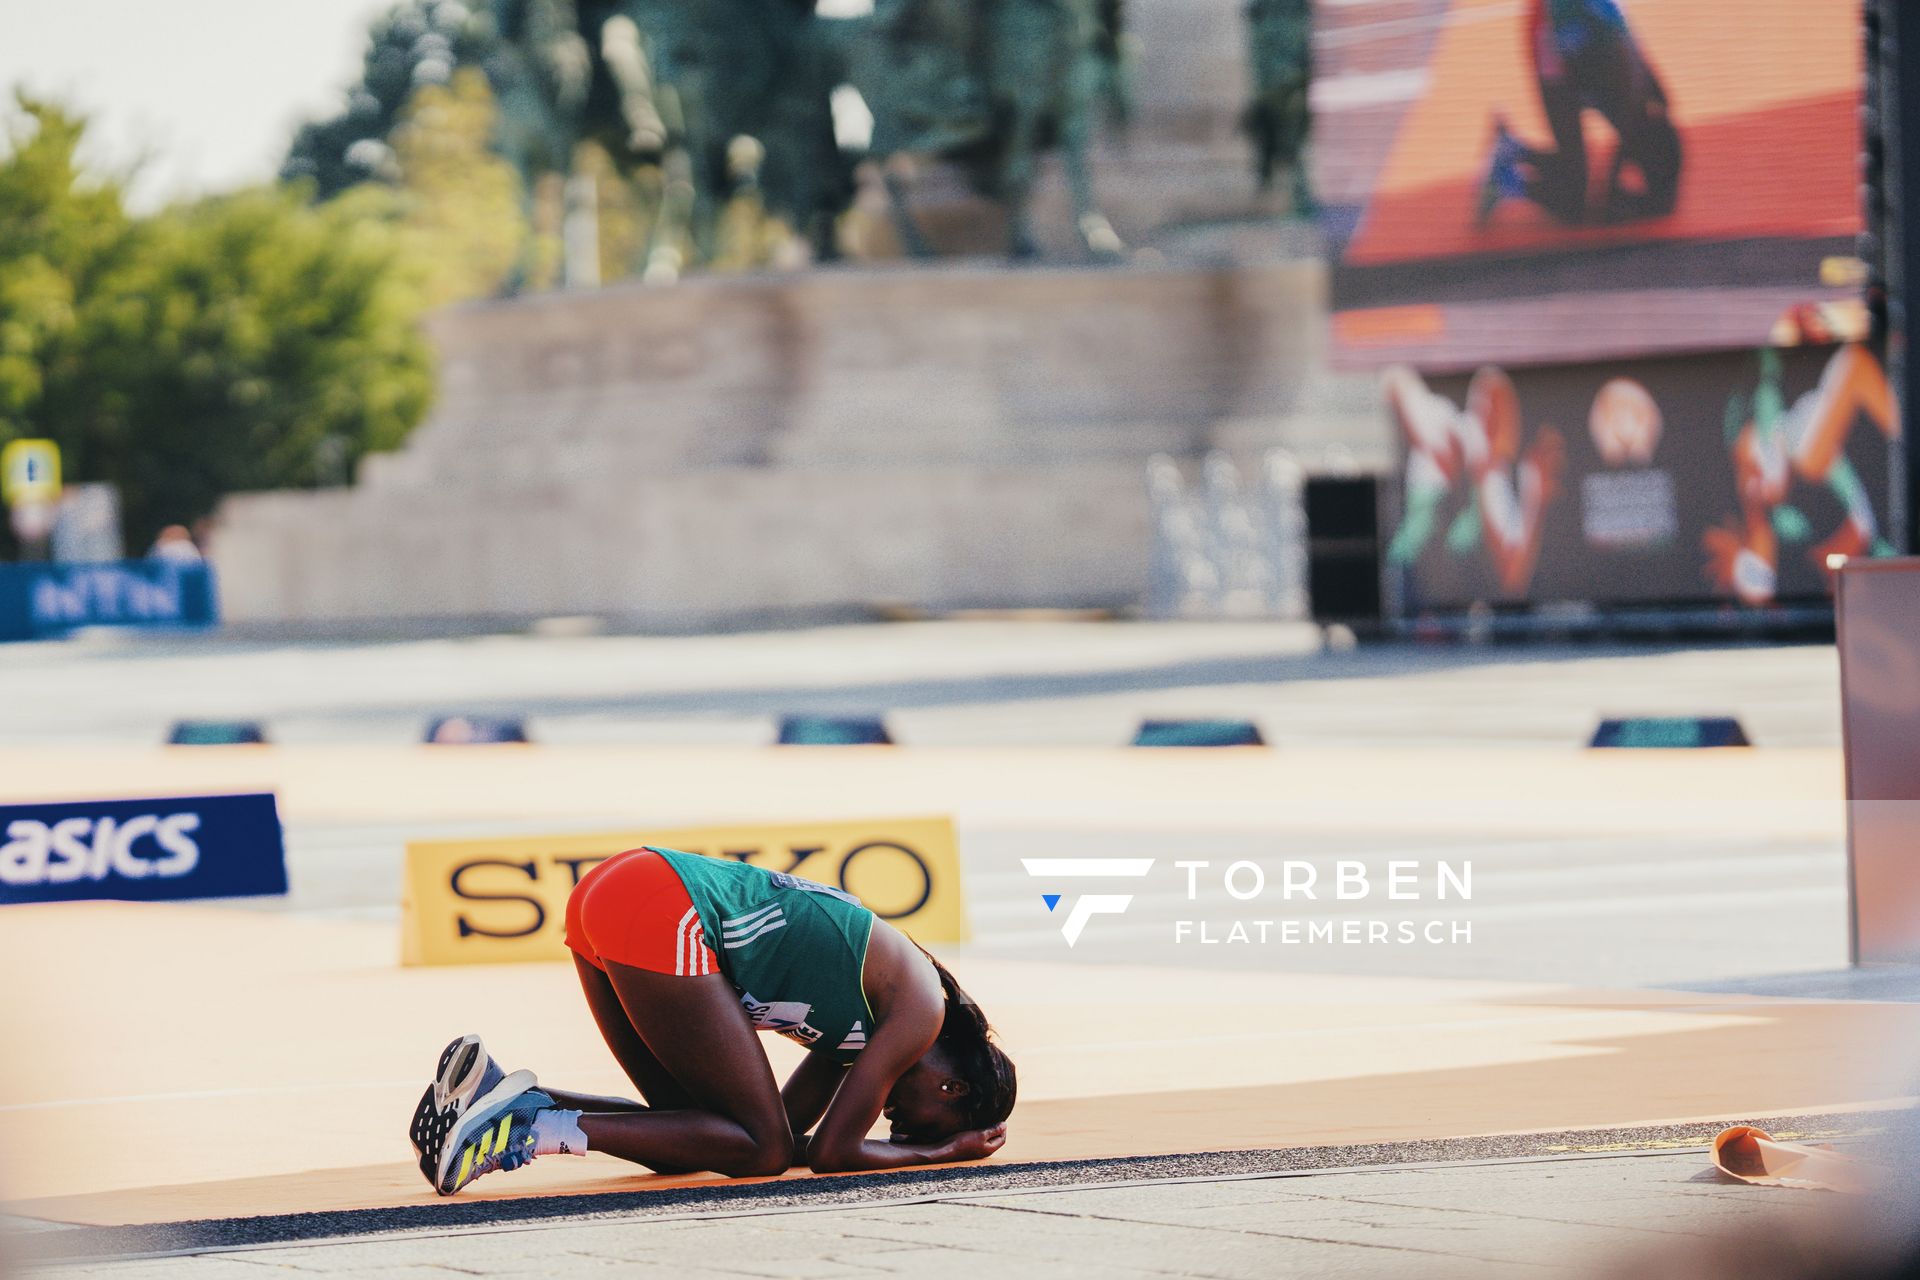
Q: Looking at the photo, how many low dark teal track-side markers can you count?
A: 5